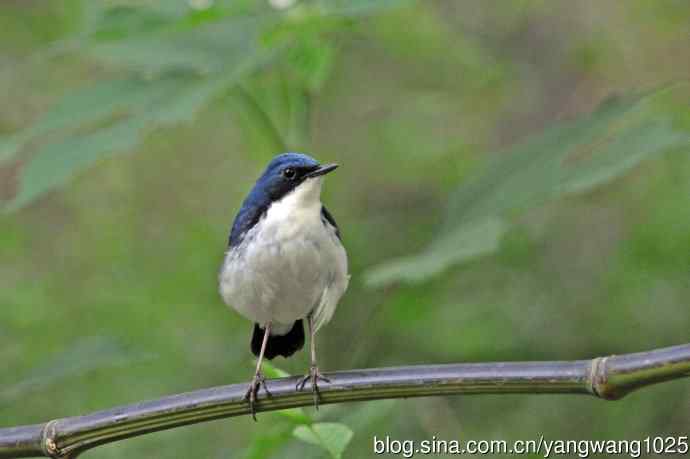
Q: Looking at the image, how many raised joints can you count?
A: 2